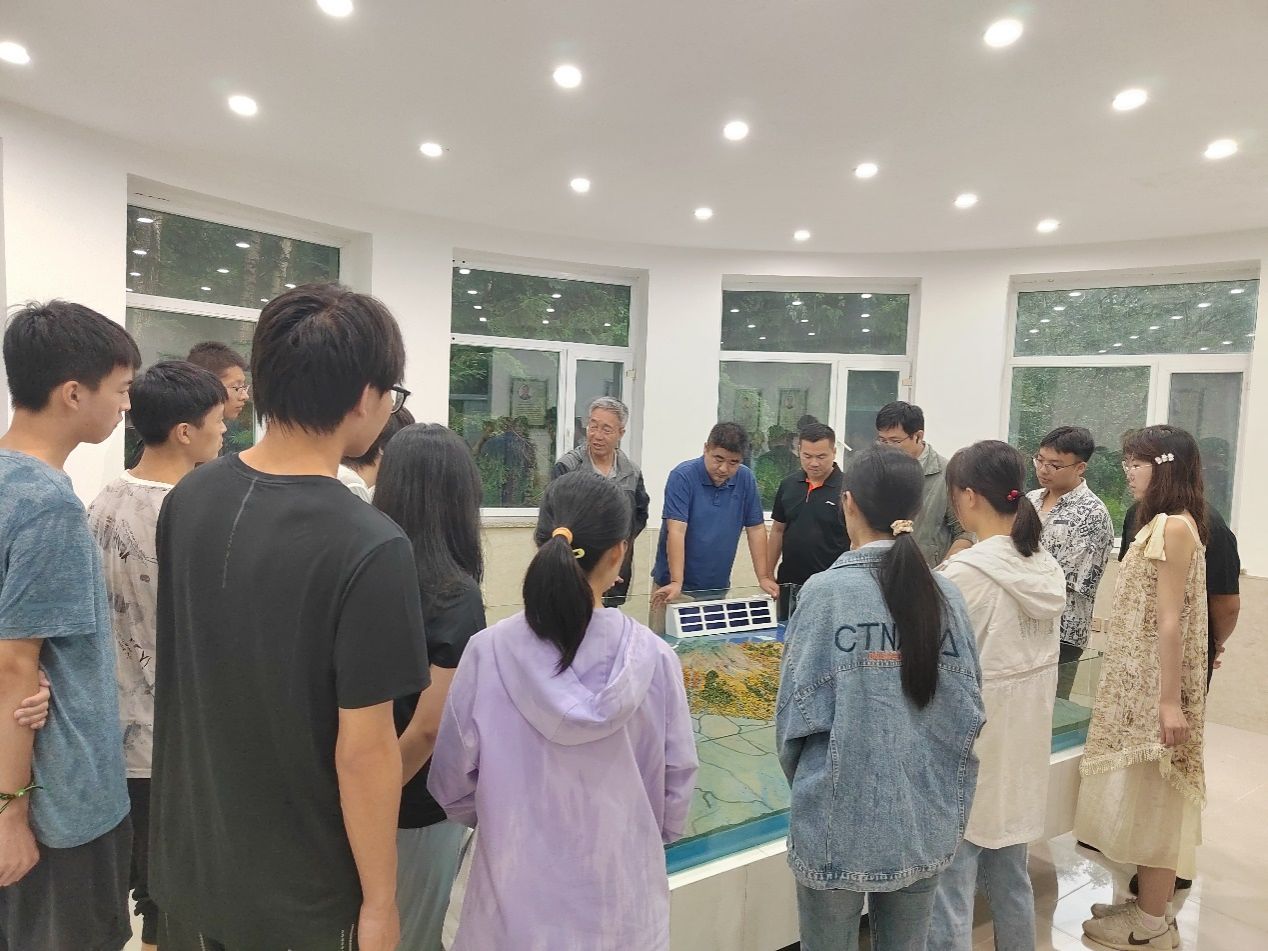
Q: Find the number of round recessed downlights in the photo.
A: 15